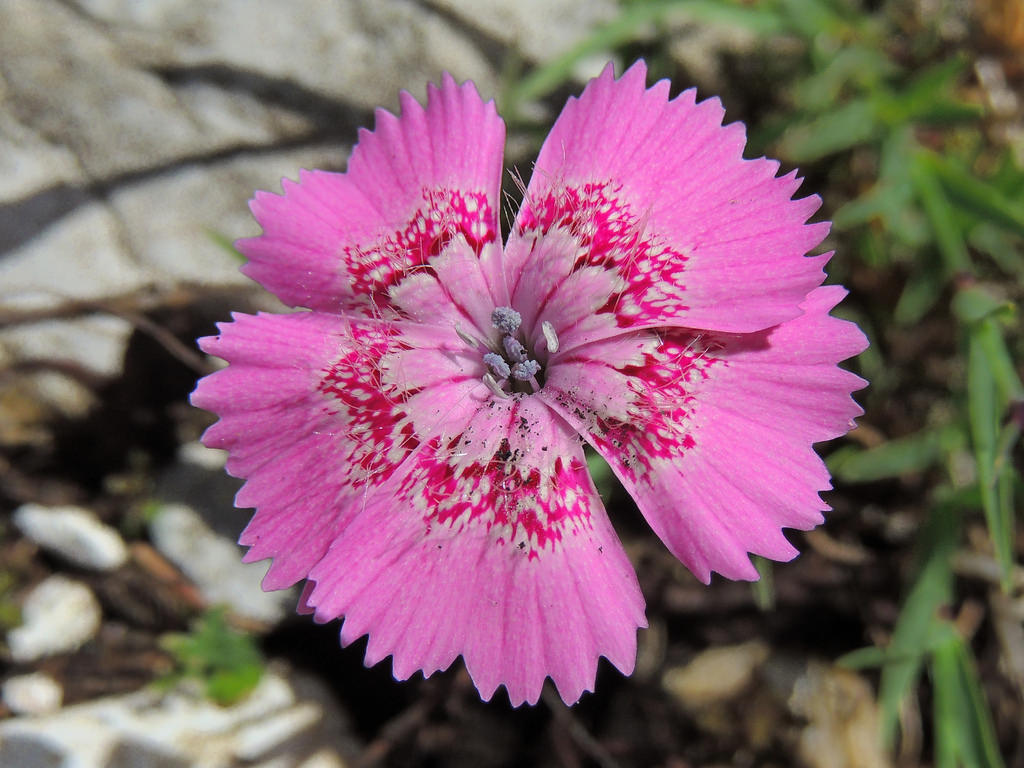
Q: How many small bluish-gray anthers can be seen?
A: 4